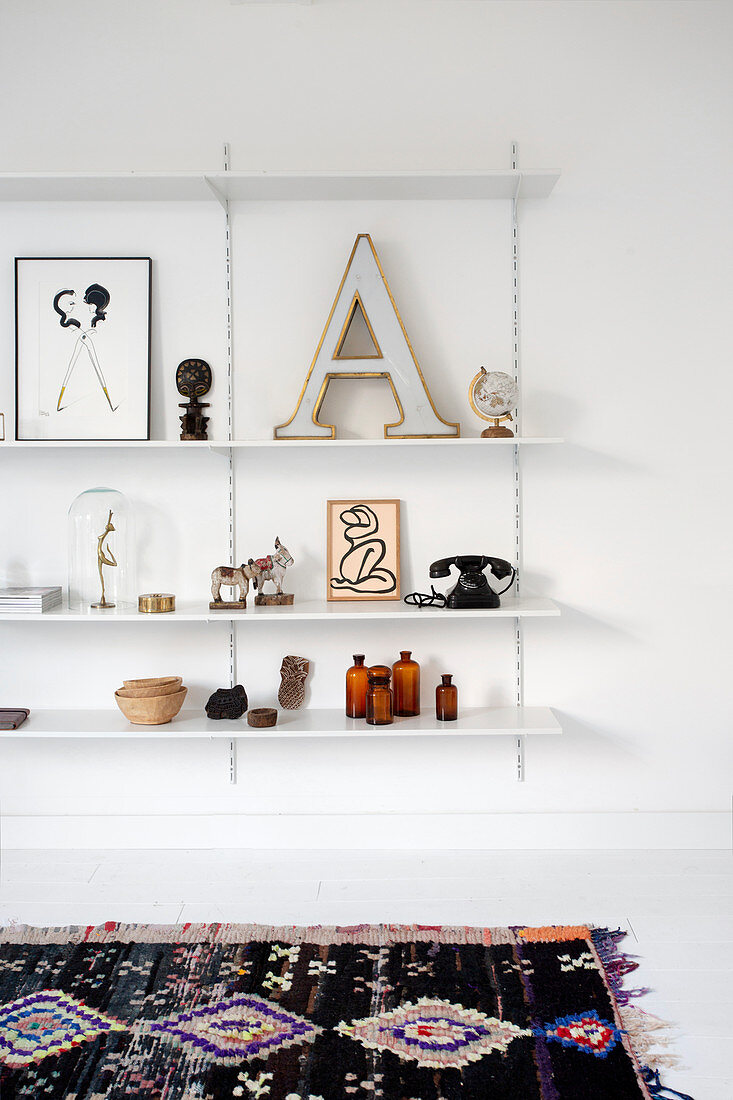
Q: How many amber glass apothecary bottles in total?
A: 4